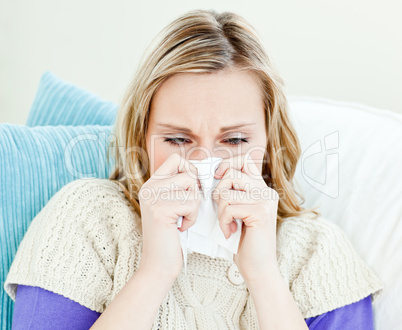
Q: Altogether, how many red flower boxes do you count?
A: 0